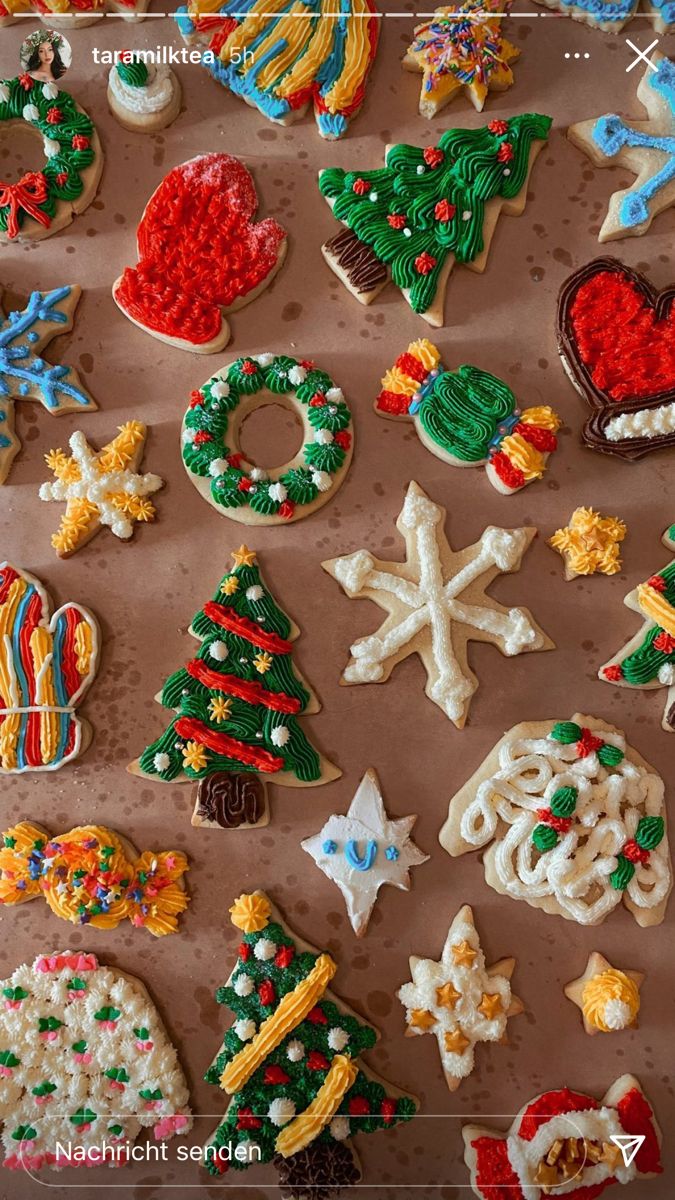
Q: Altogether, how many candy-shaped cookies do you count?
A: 3